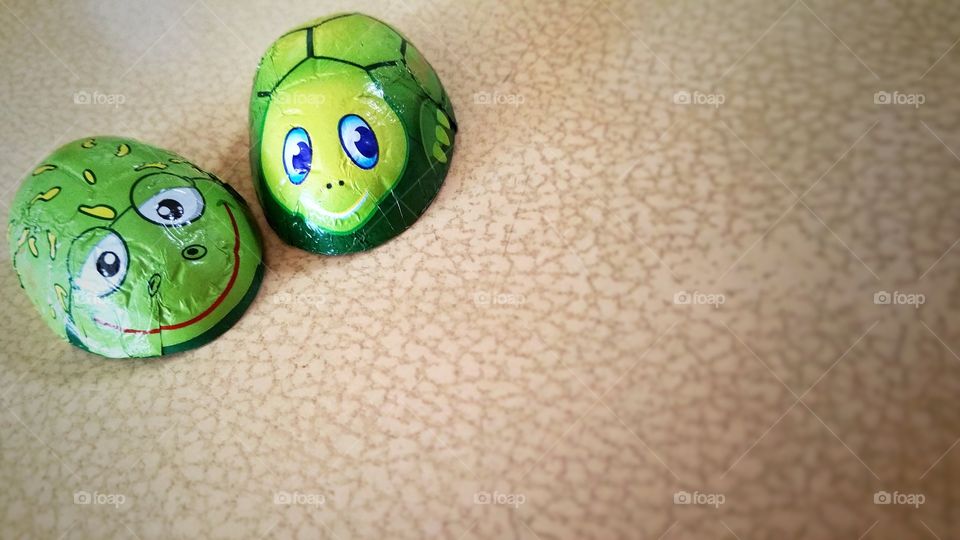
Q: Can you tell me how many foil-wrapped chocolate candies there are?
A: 2